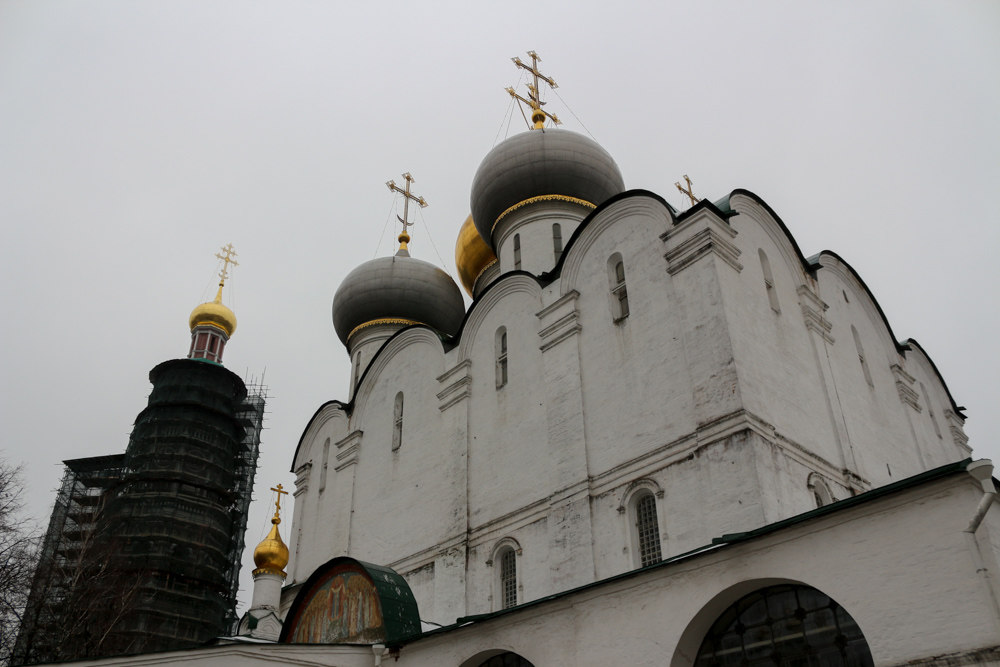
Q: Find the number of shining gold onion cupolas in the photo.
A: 3